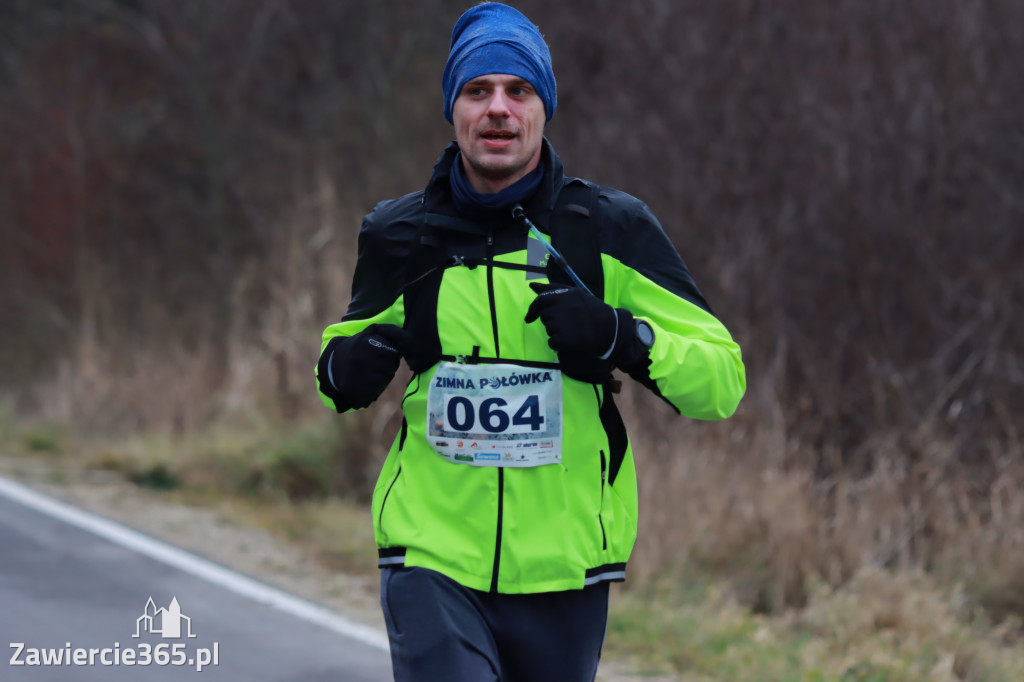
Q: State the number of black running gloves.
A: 2